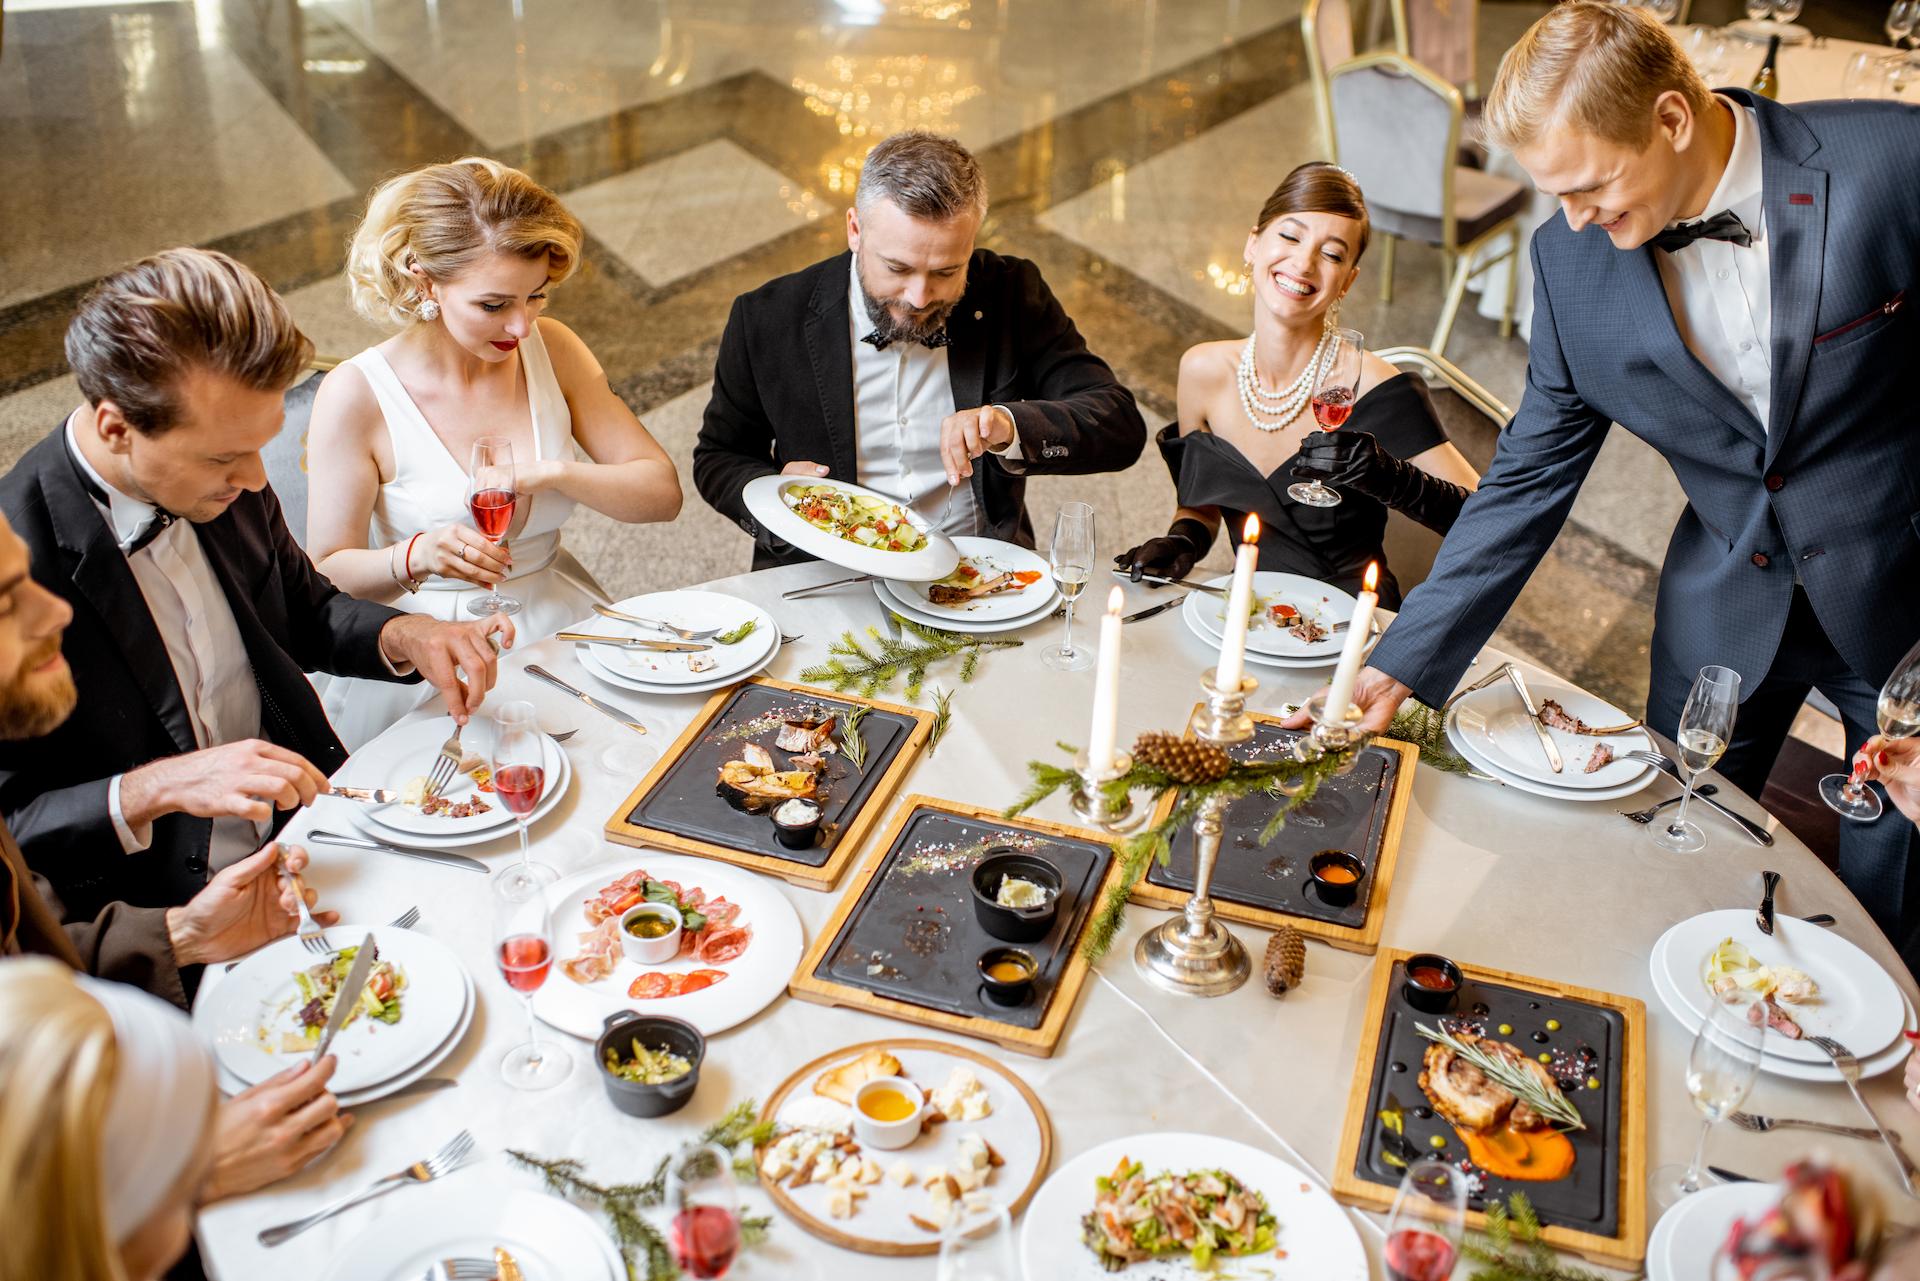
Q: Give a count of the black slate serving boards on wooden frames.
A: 4